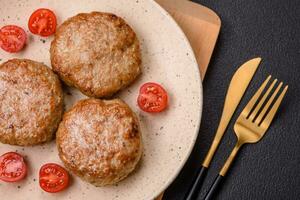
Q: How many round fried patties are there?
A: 3